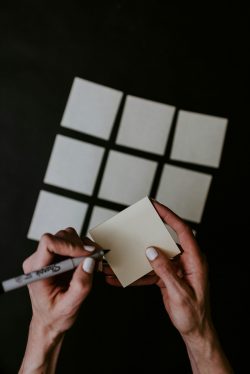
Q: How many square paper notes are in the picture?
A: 10